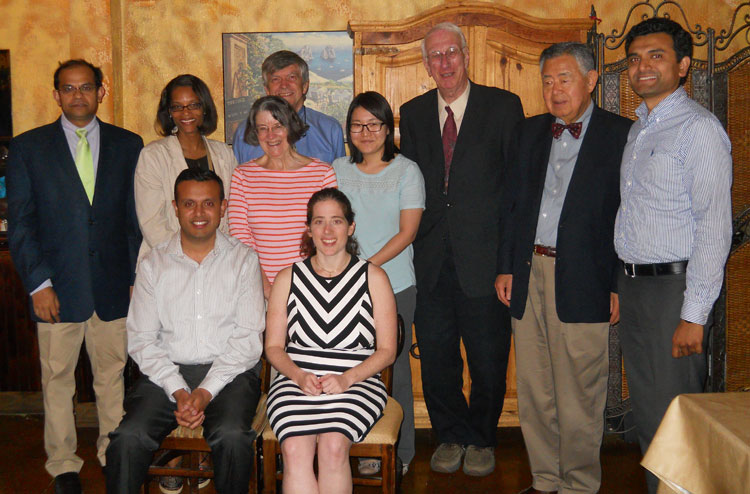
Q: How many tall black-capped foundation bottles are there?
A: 0